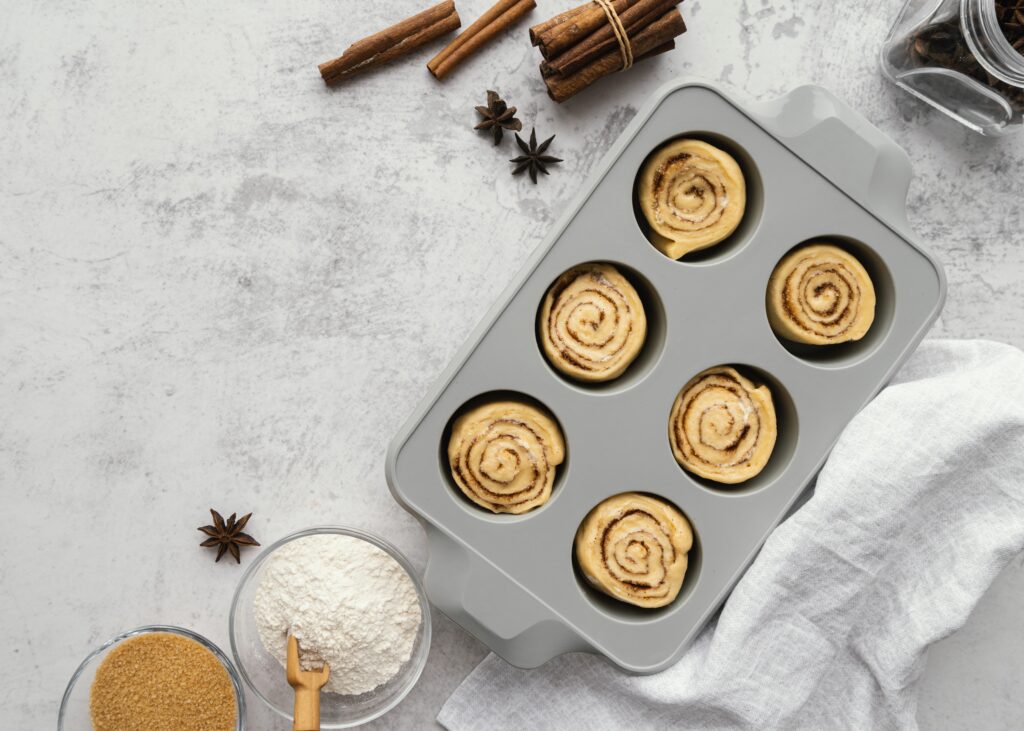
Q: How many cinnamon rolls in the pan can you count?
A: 6